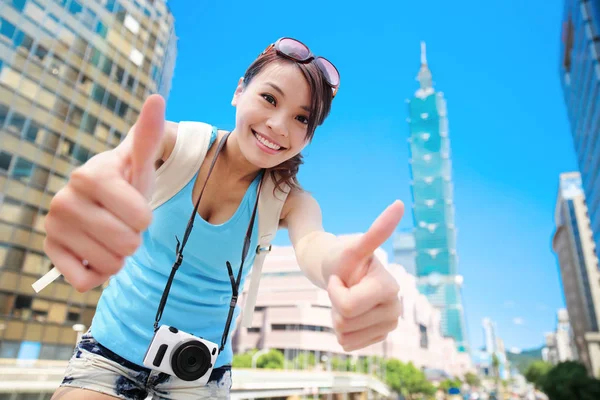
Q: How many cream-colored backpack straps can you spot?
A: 2